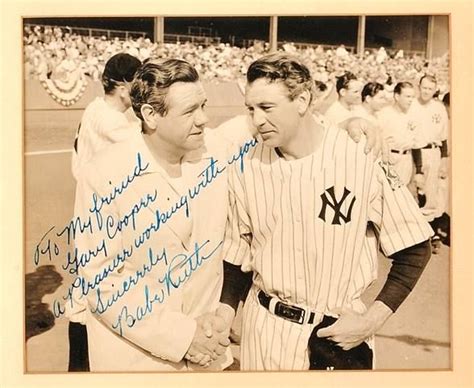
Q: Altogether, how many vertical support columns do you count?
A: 4